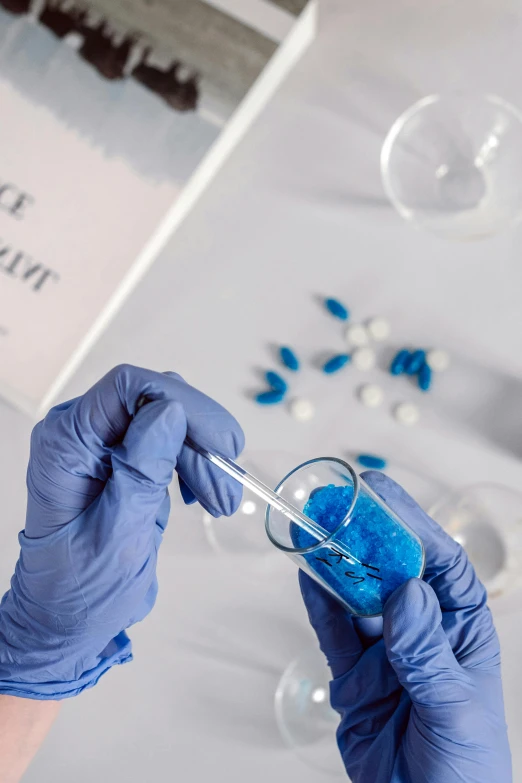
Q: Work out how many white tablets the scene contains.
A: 7